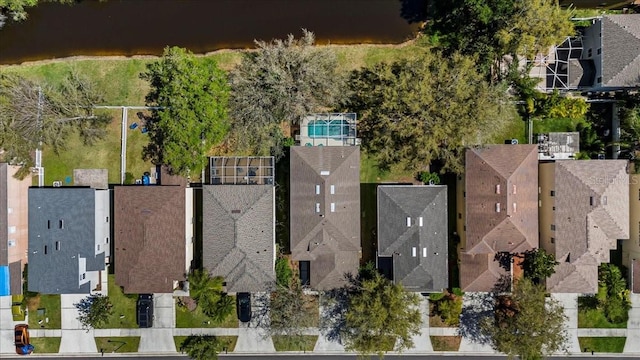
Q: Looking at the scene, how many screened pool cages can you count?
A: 3